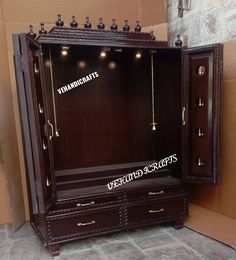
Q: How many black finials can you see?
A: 11